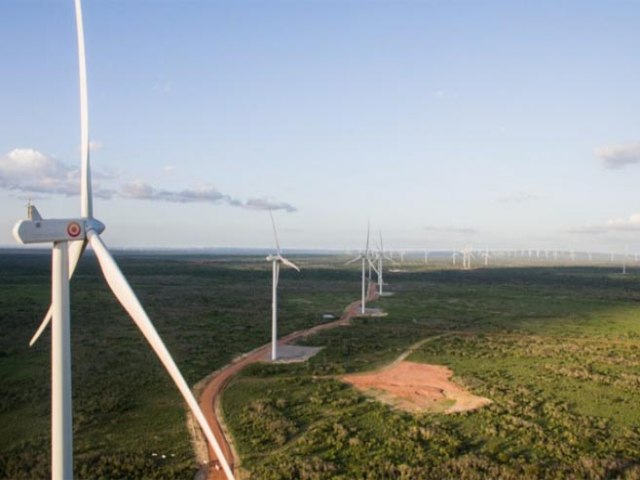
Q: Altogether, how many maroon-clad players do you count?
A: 0